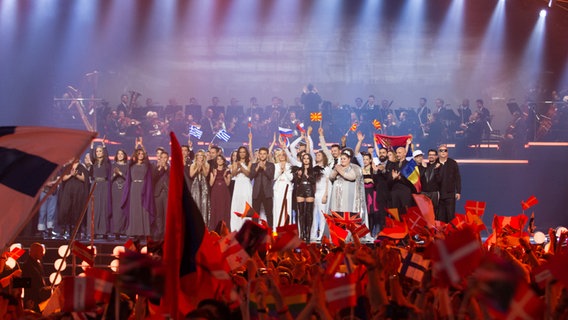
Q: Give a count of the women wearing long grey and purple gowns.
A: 3